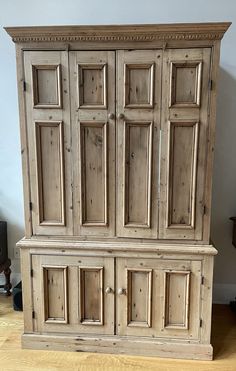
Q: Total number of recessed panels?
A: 12